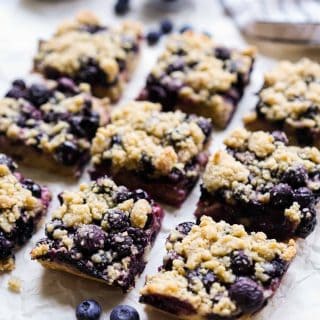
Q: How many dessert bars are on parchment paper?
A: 9